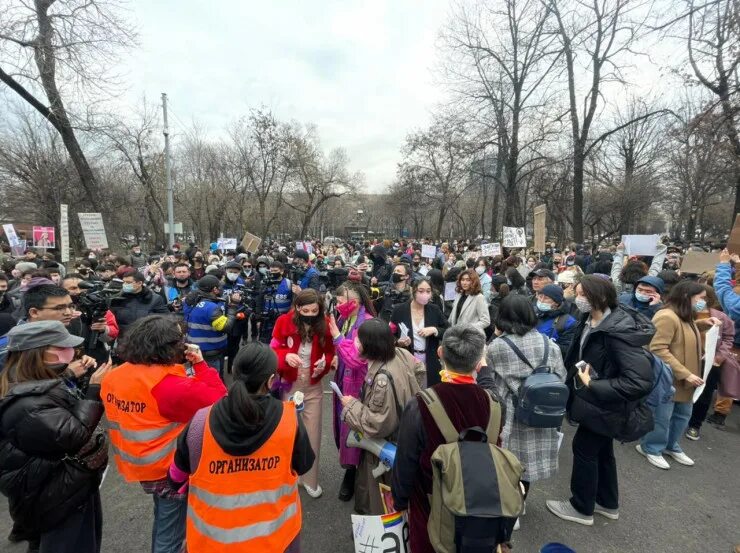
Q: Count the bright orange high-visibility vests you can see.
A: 2